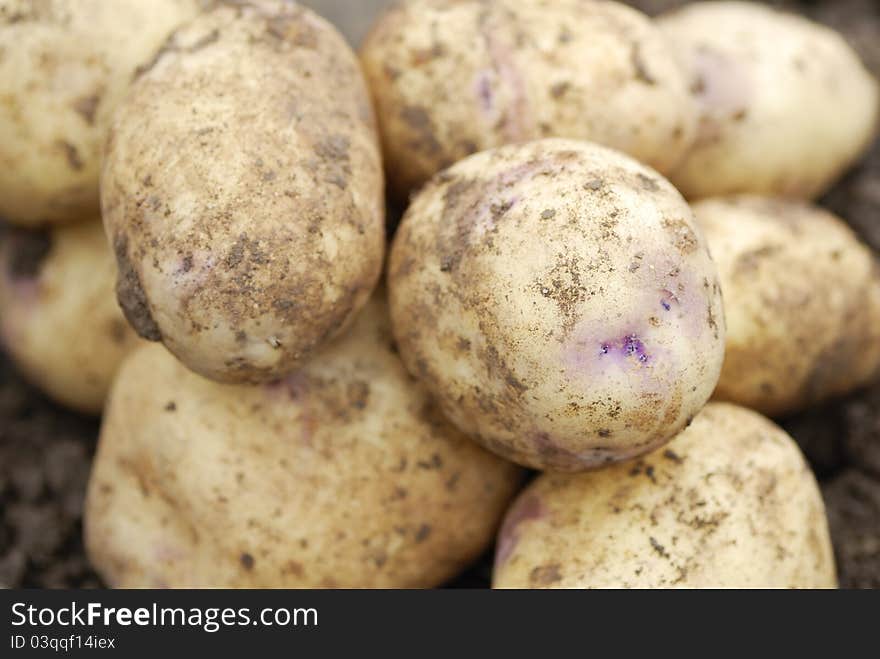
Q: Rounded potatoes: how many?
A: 9